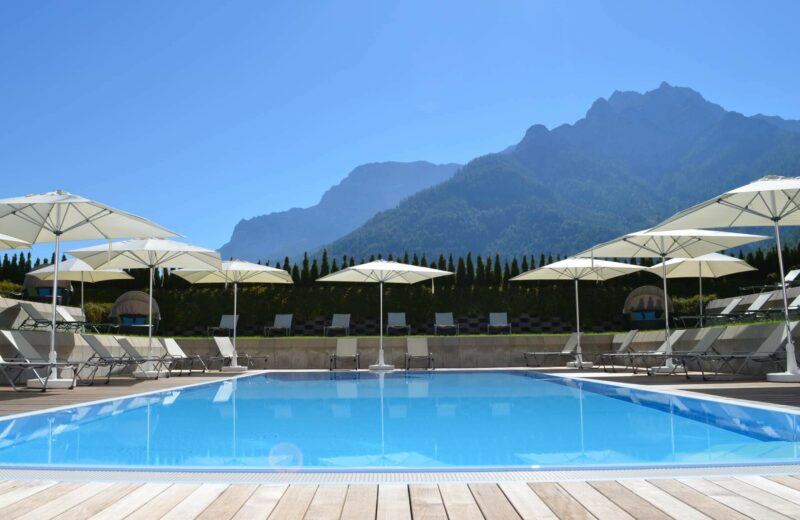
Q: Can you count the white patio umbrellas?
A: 10